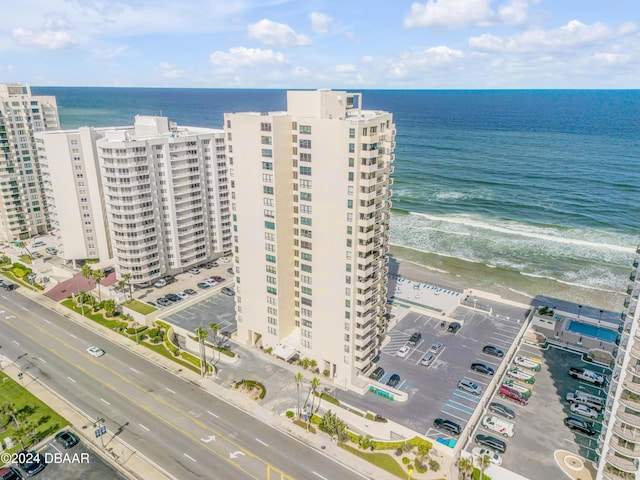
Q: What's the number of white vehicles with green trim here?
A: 3